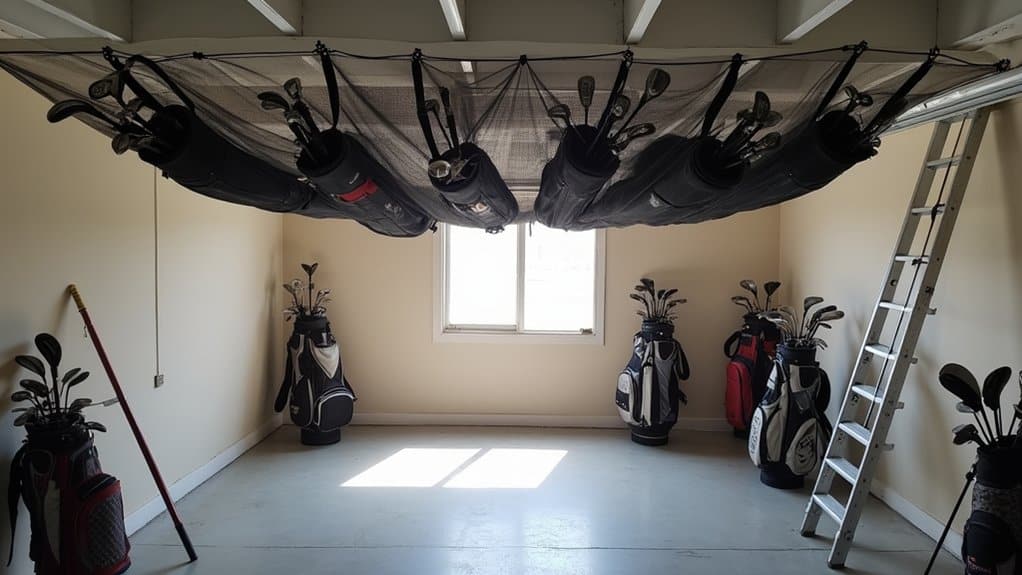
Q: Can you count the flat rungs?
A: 9